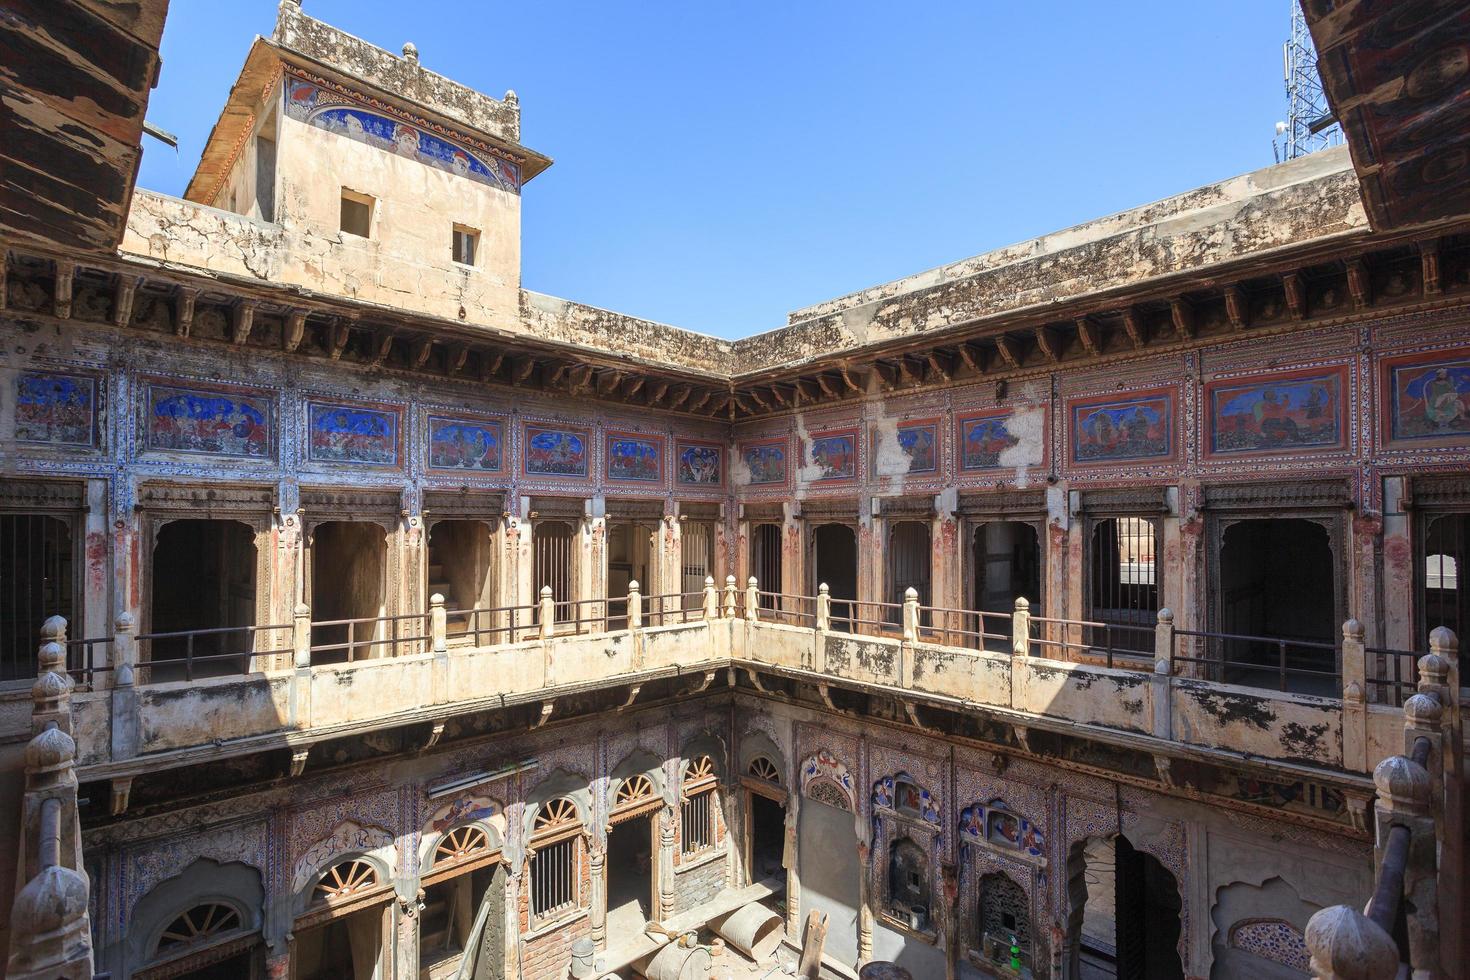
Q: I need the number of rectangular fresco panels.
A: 14